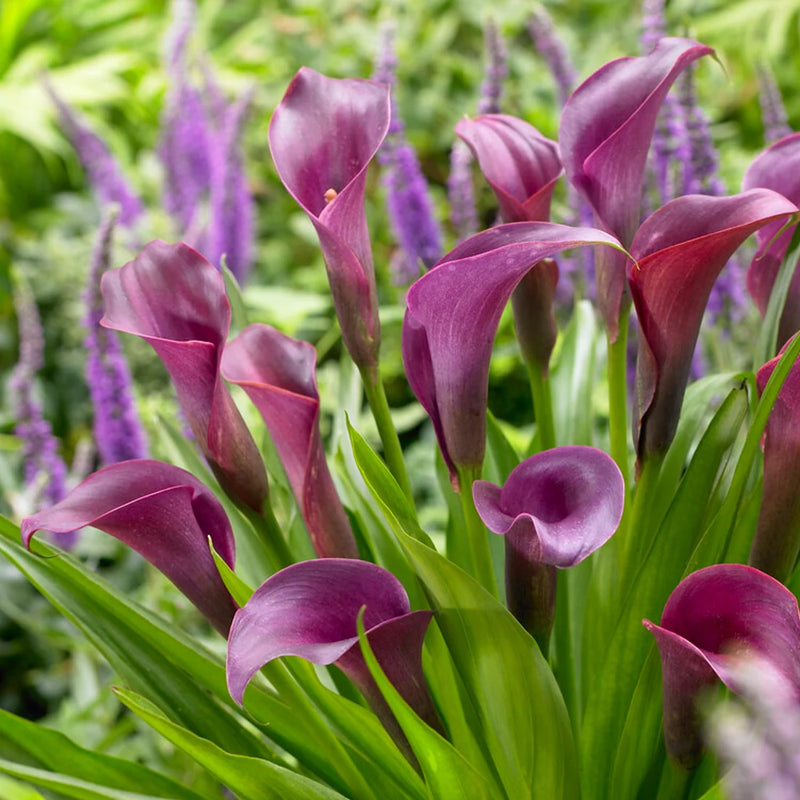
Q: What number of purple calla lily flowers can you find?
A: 13